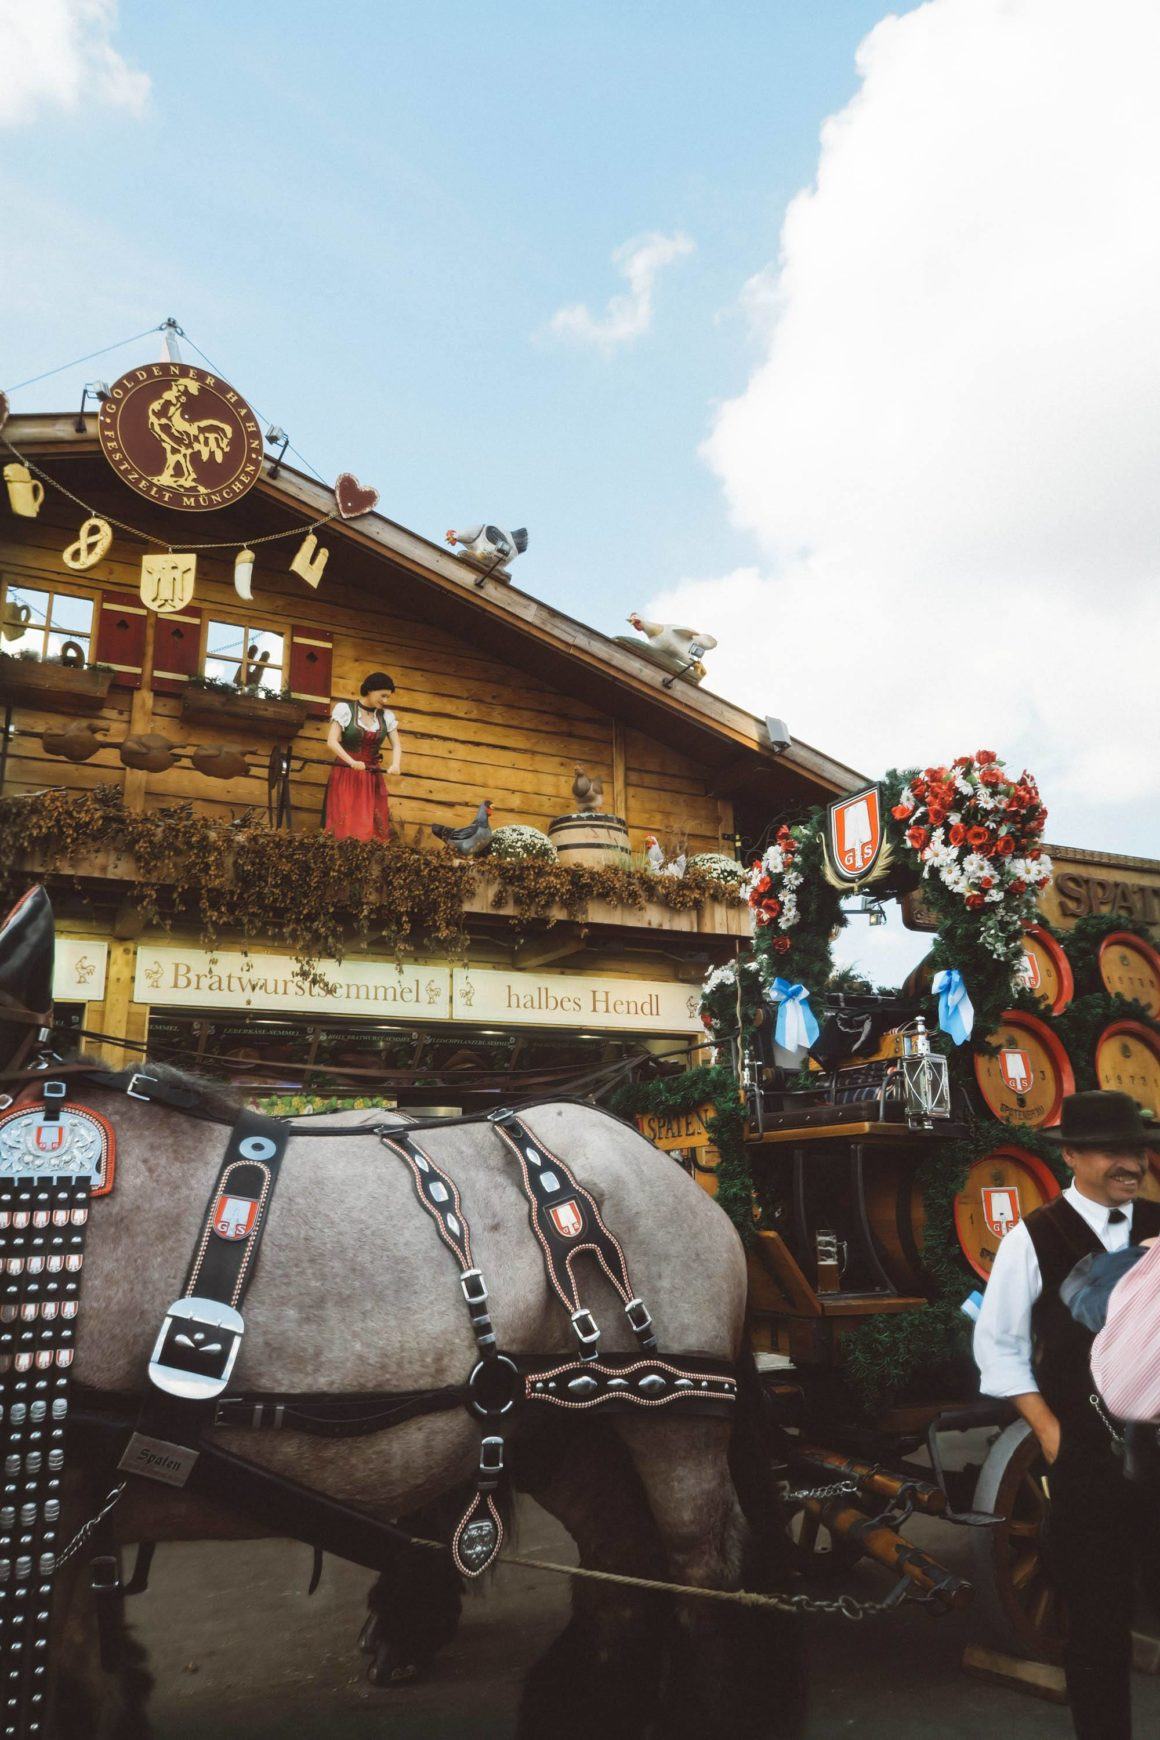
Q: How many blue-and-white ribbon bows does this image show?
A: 2